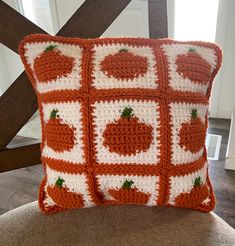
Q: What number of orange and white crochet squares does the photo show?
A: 9